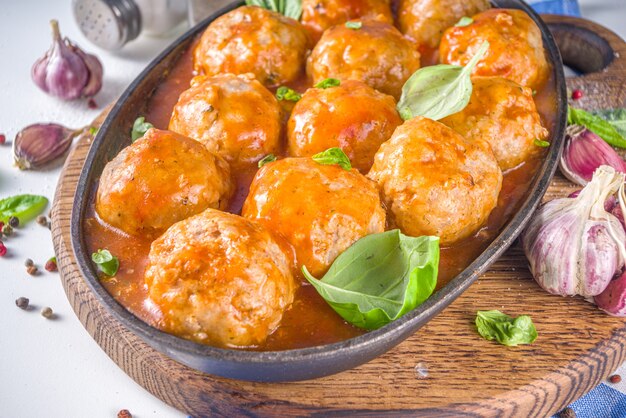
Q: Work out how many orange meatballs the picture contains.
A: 12